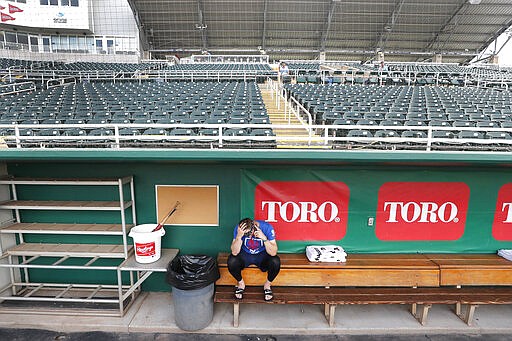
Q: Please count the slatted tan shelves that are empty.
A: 4